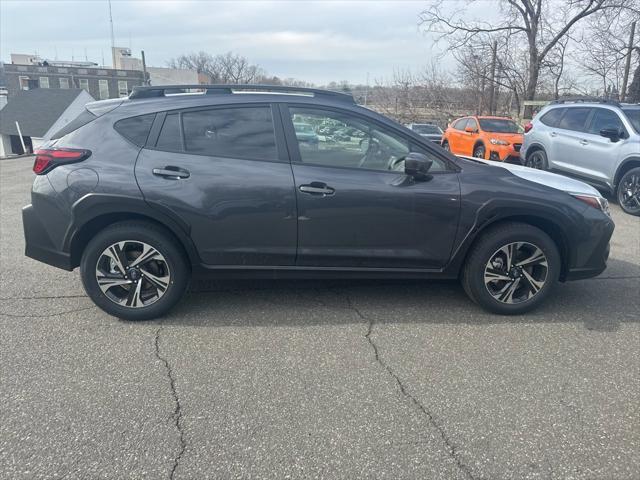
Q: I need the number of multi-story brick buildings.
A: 1